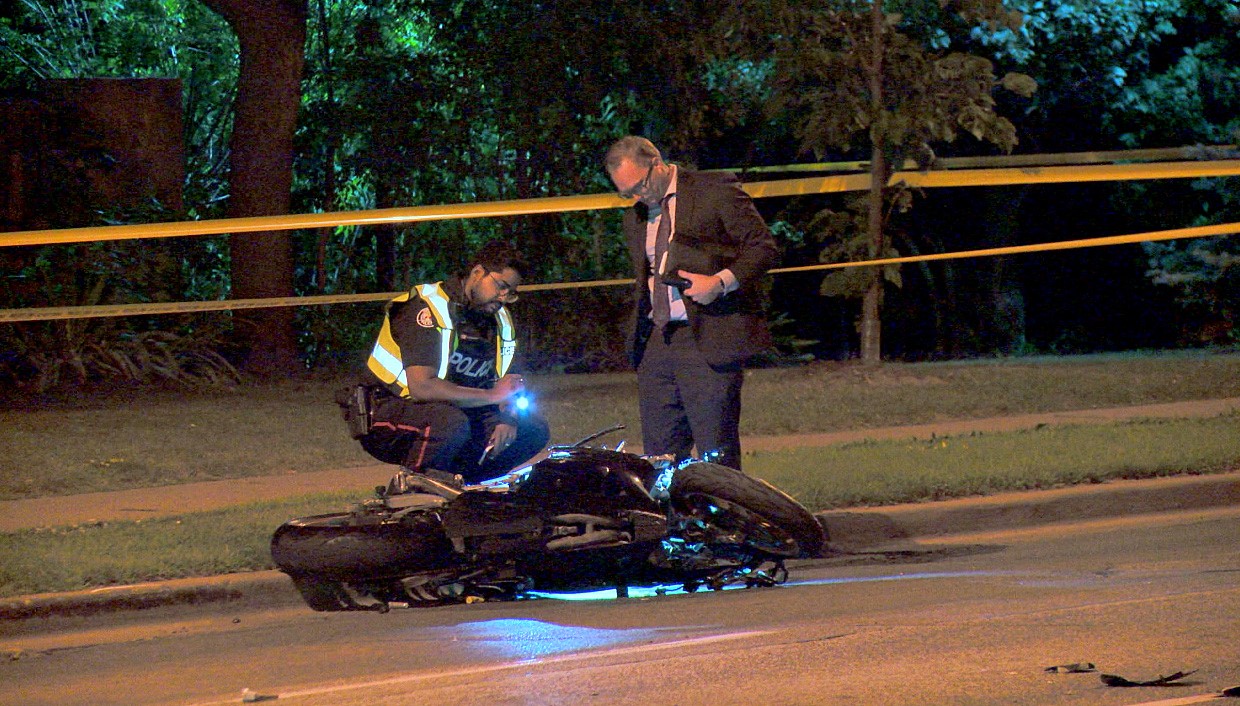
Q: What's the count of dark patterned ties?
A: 1